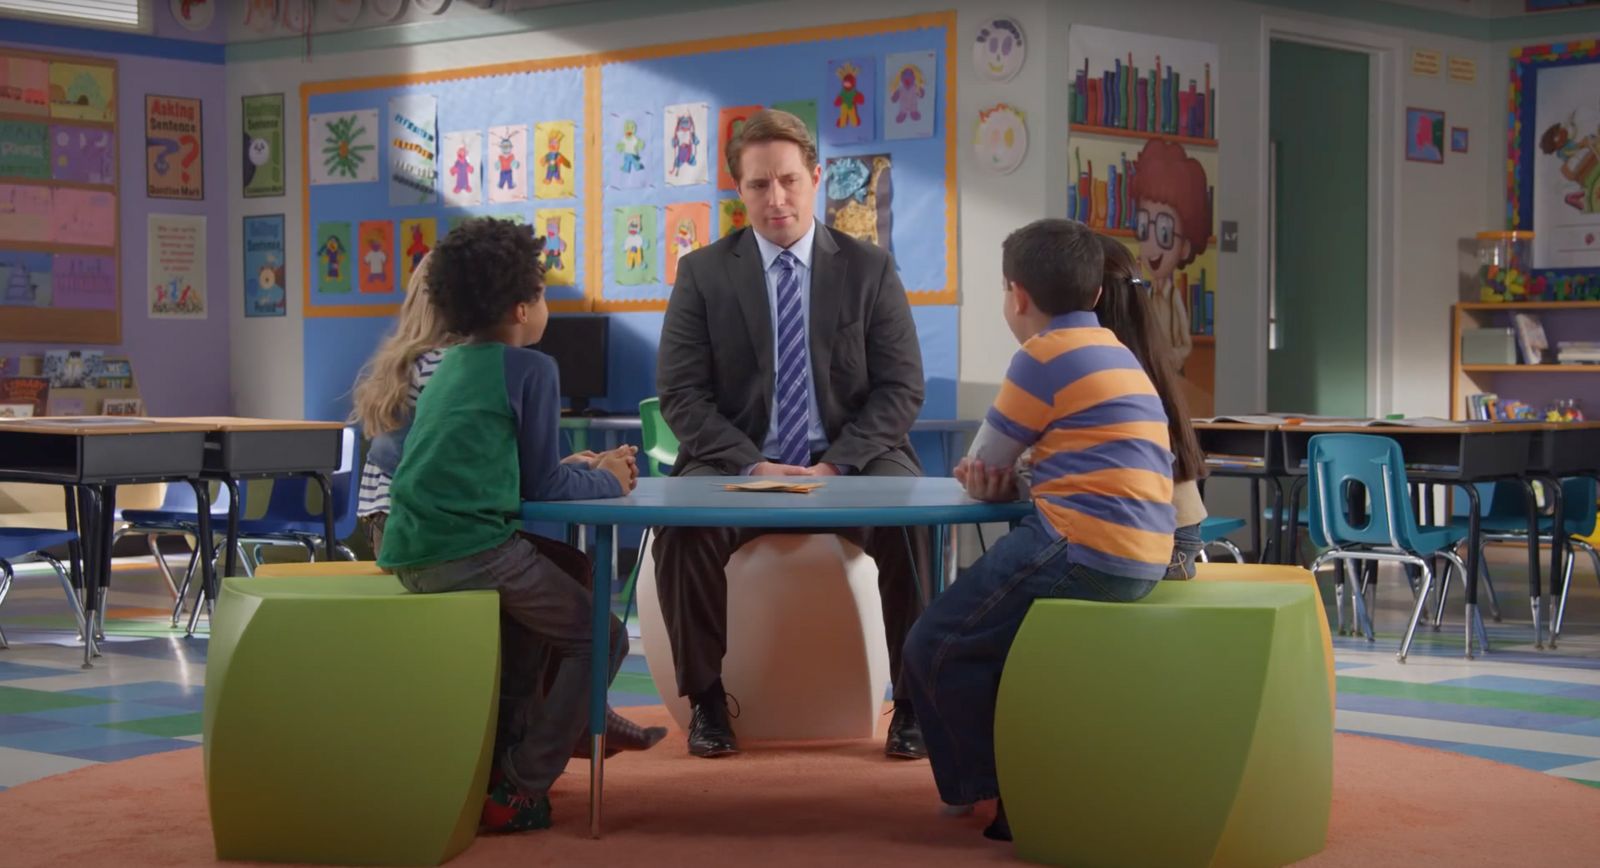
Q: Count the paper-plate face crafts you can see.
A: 2